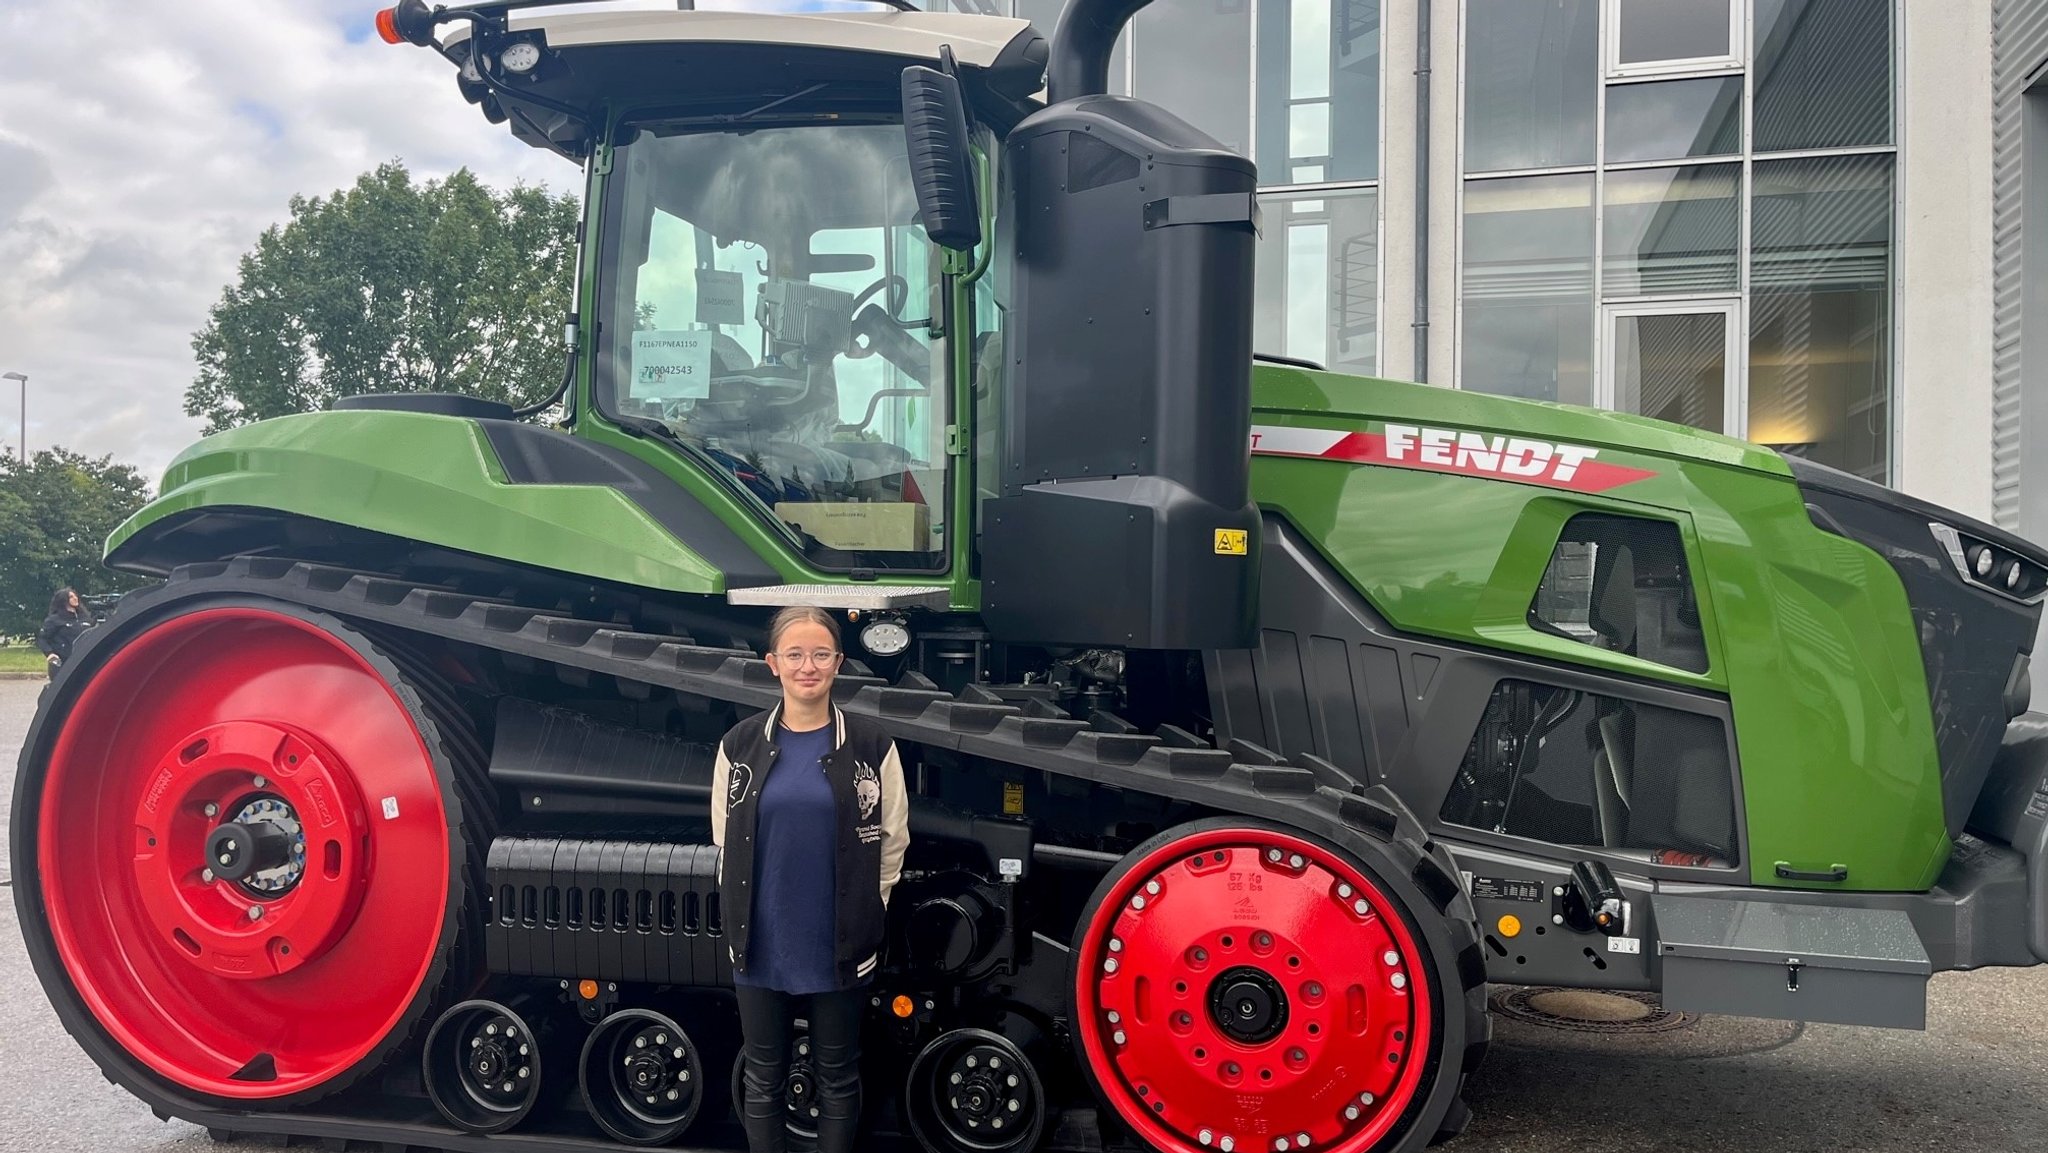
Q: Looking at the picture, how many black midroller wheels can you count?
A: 4